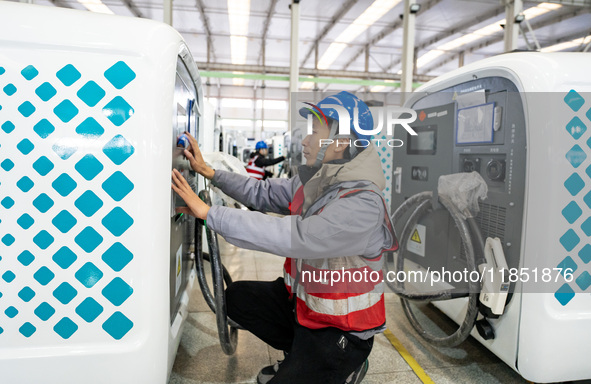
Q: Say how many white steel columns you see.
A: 4